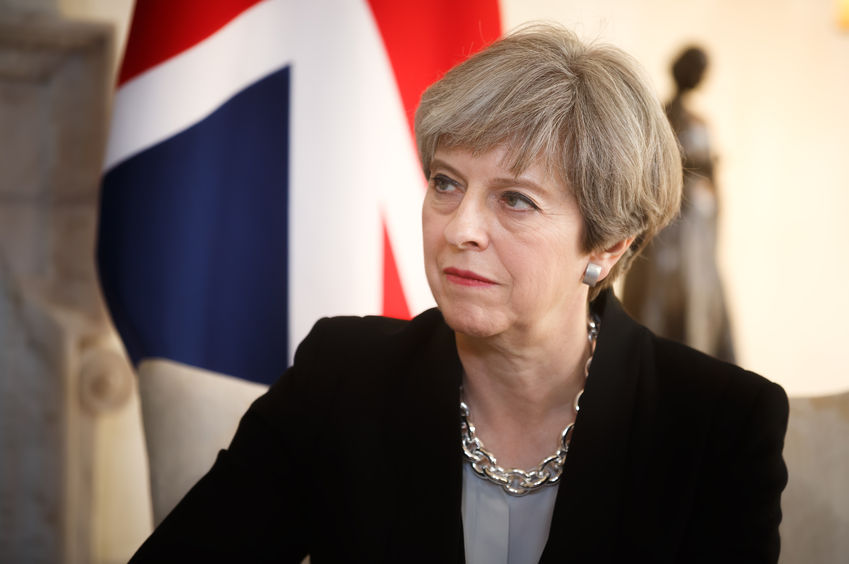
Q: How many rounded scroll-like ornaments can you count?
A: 1